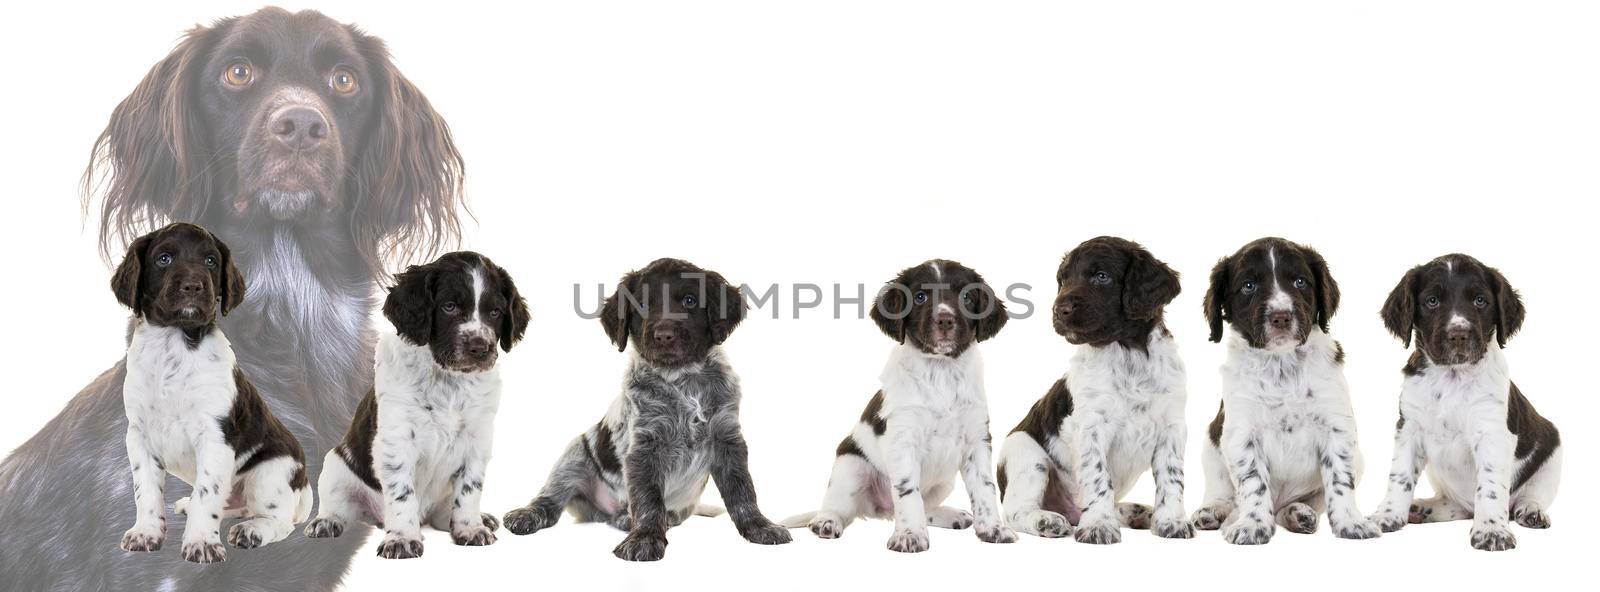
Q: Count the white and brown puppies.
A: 6